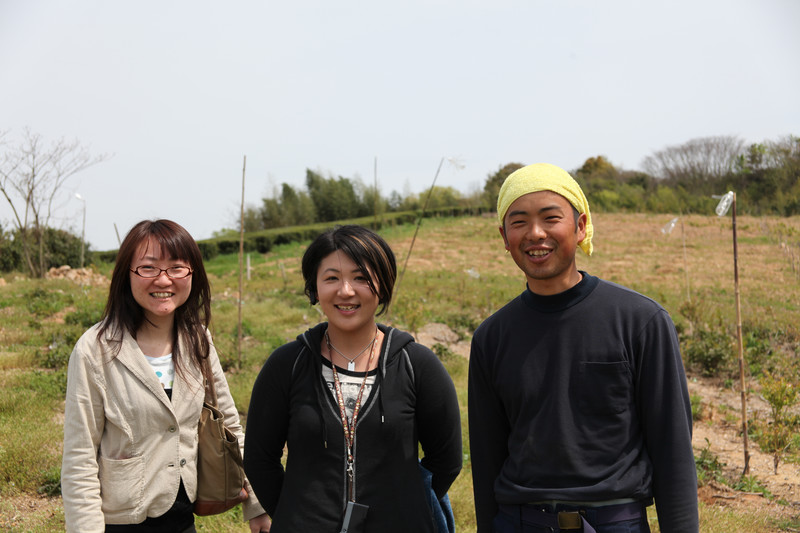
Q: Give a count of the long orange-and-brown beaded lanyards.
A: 1